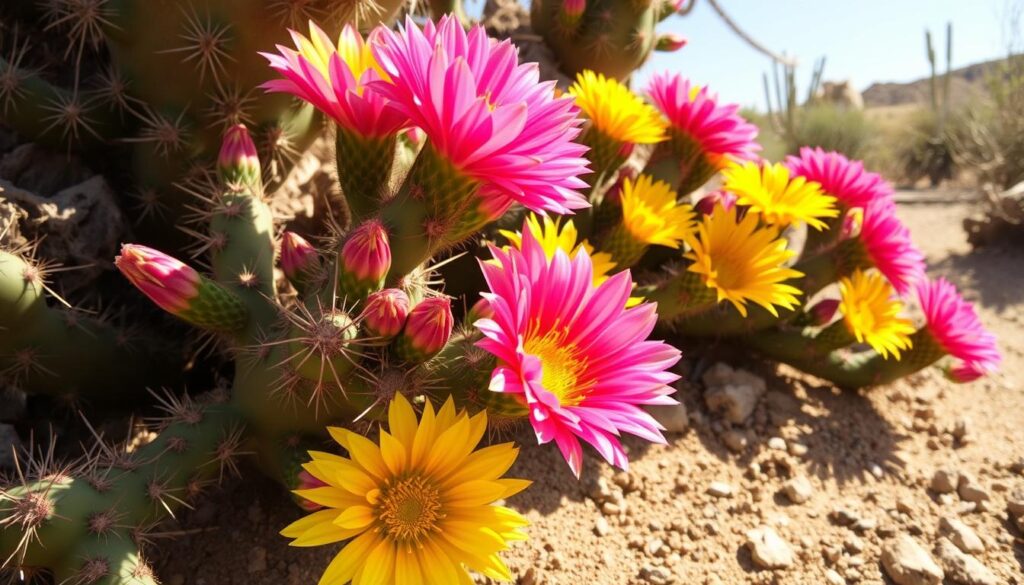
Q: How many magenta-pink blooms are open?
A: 7